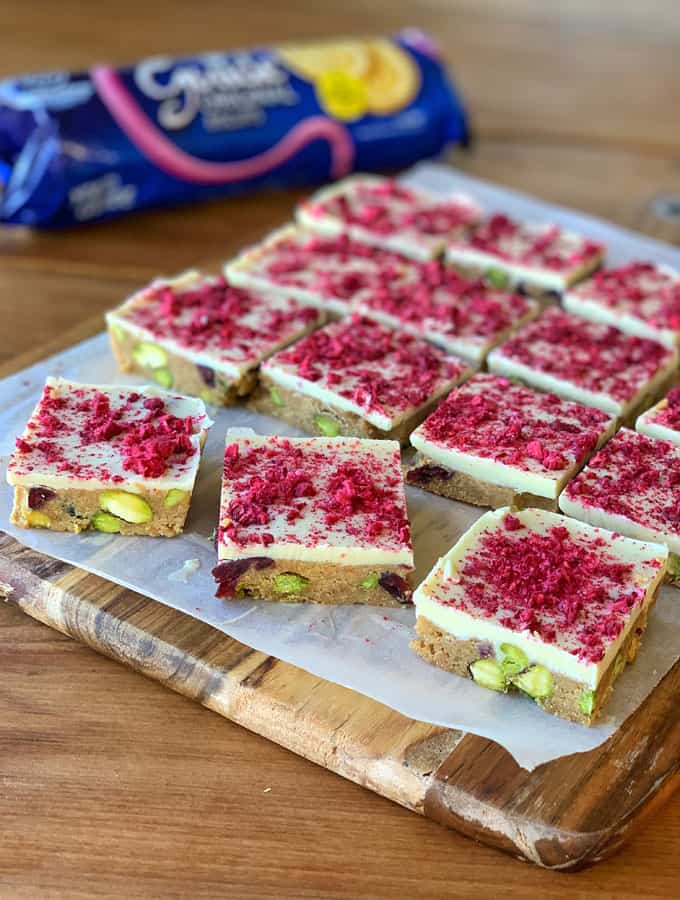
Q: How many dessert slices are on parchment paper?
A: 14